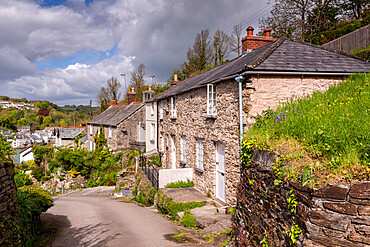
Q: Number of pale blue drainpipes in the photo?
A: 1